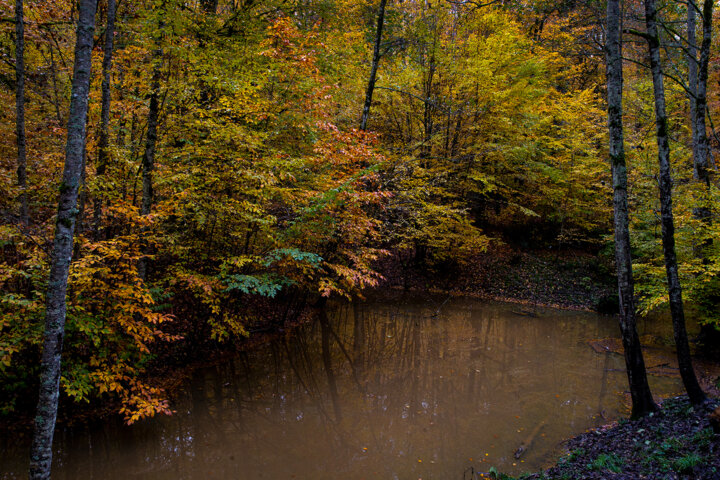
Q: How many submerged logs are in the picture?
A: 1